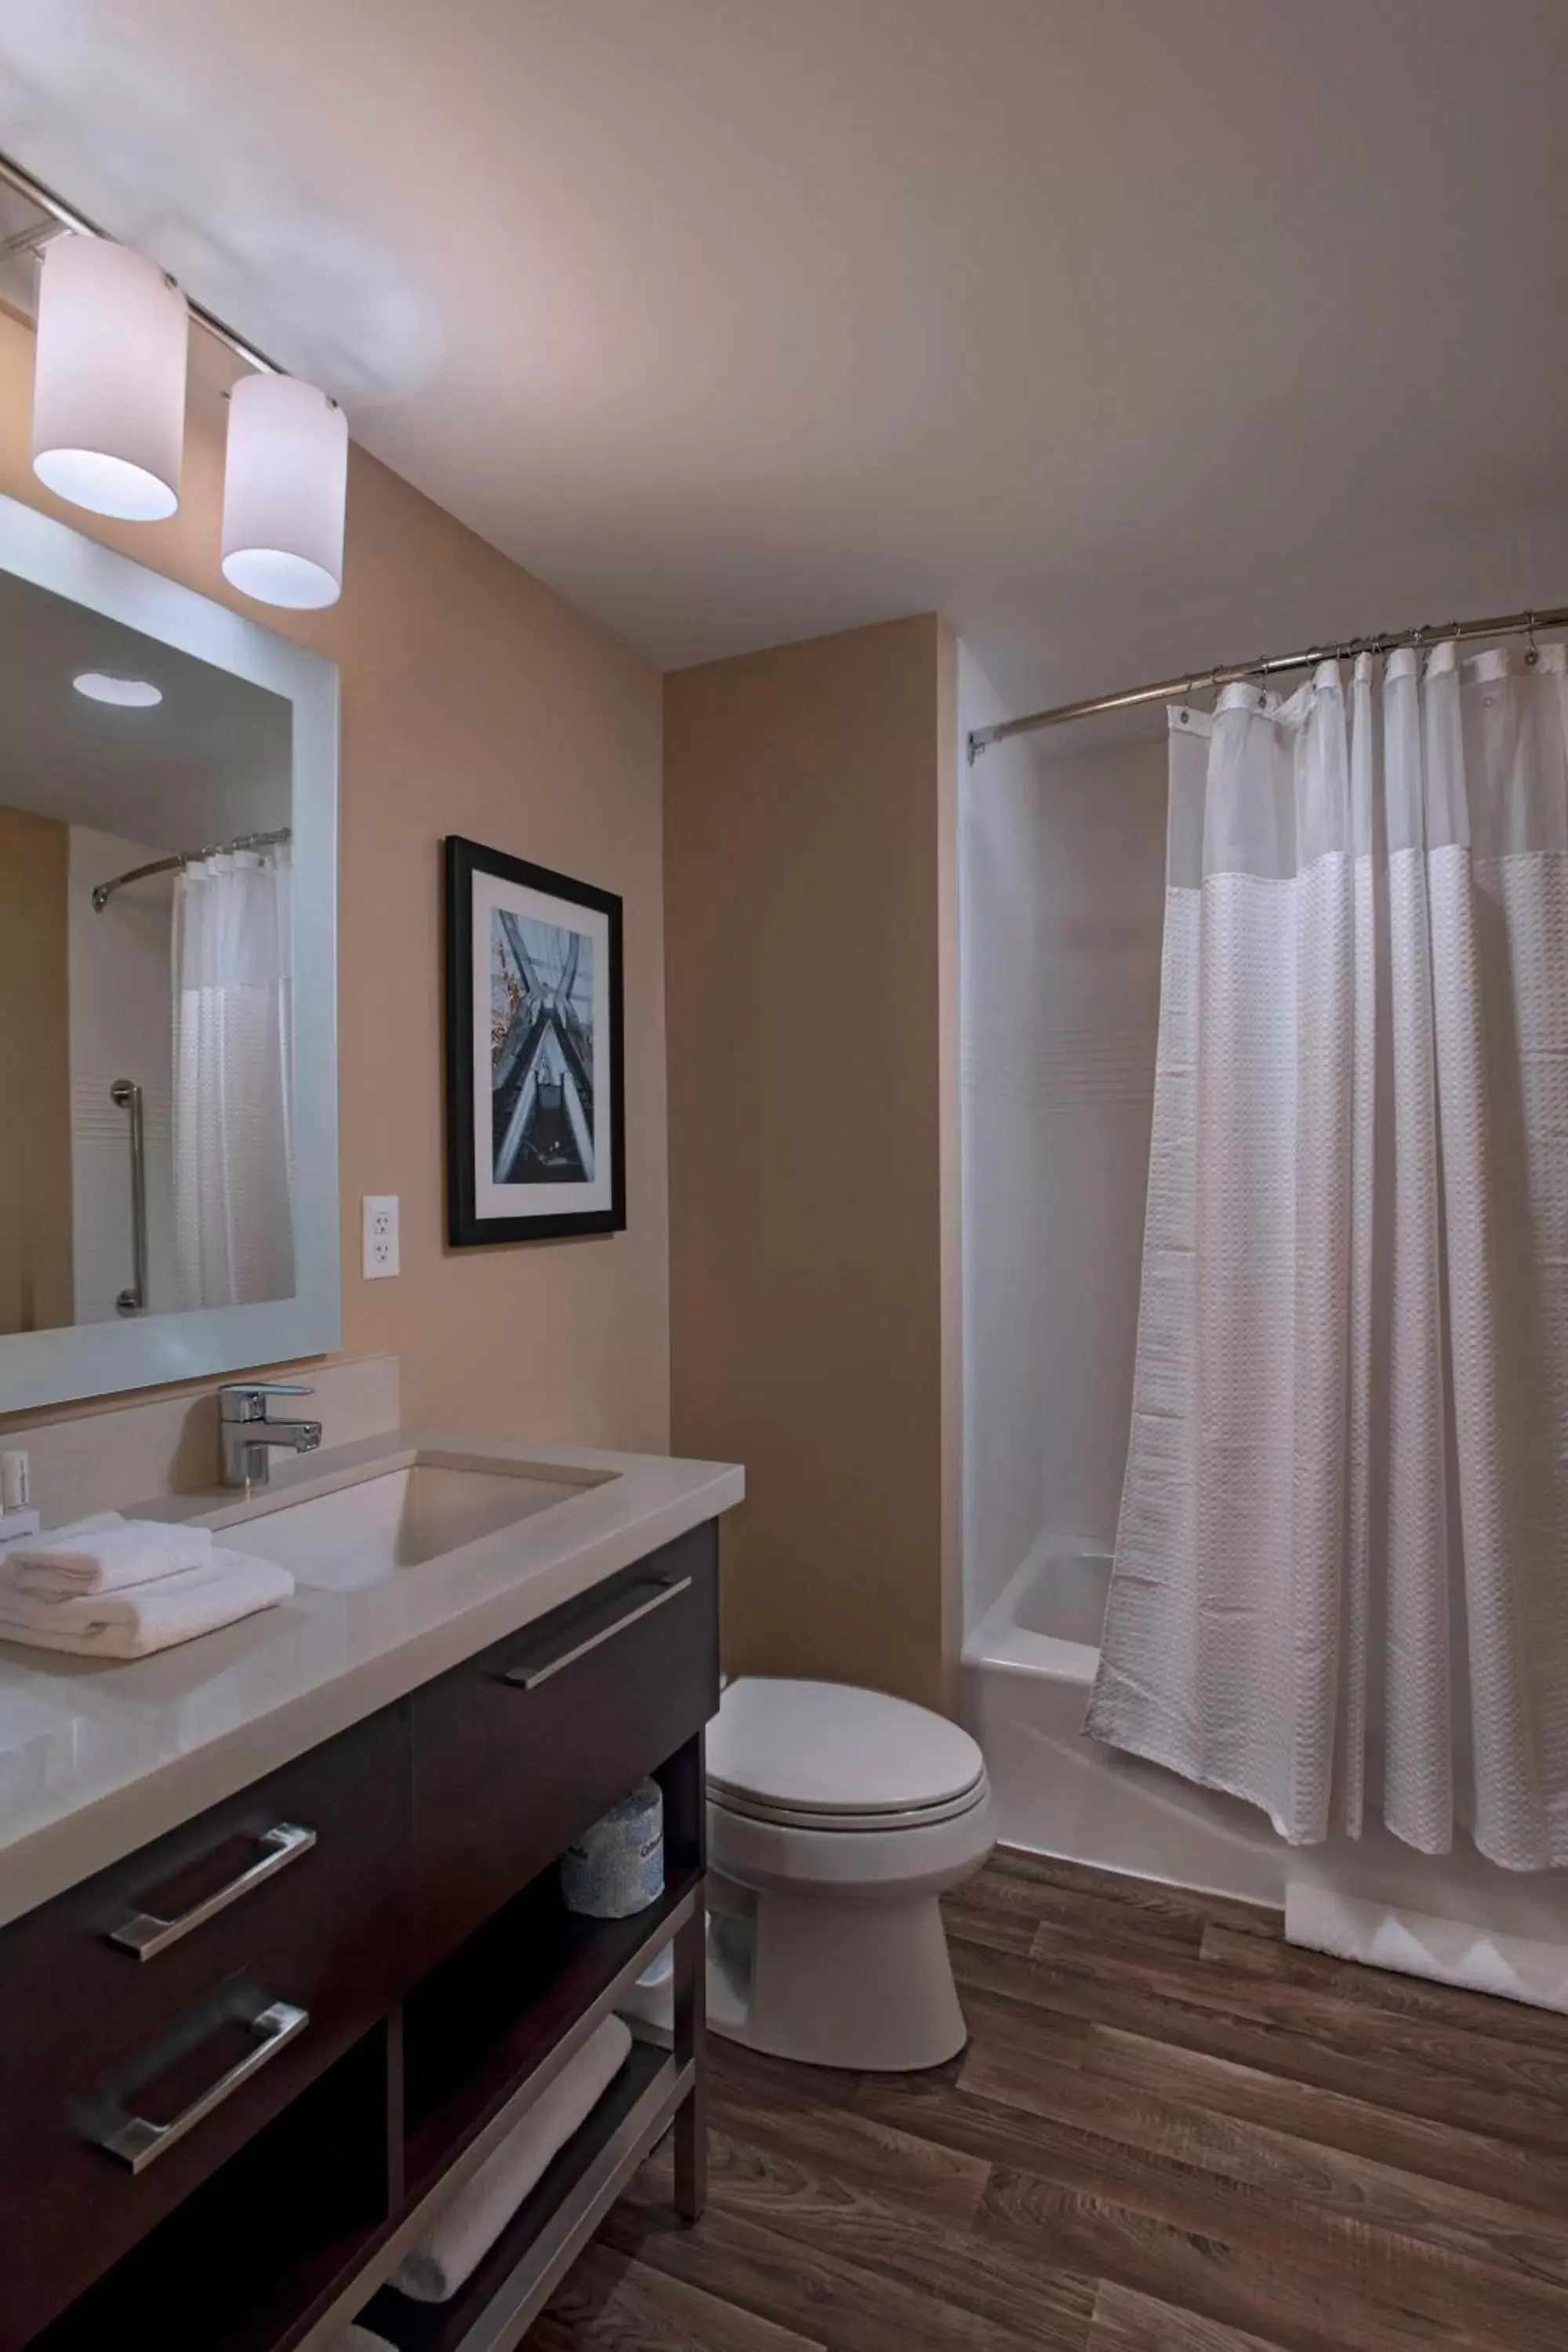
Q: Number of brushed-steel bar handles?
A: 3